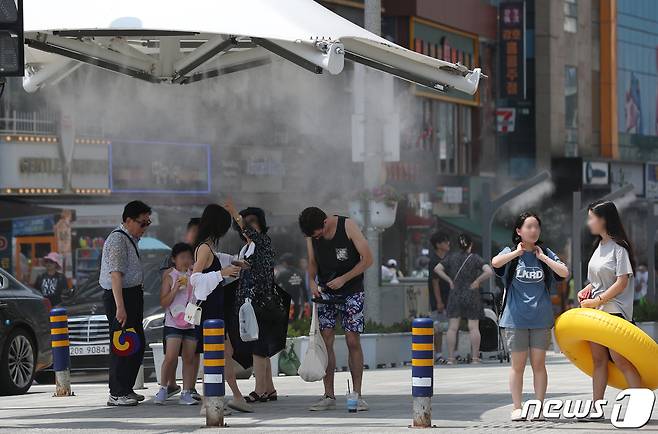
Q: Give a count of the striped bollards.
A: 3